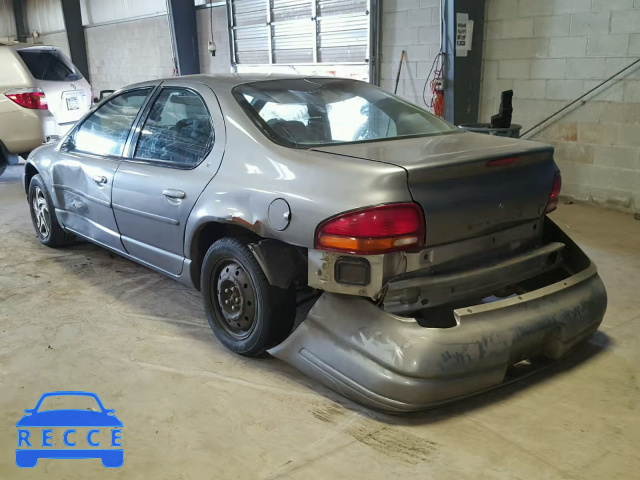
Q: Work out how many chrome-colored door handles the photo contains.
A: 2